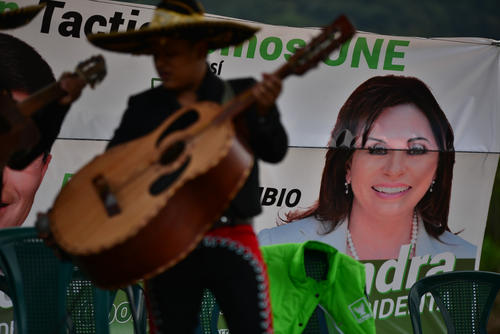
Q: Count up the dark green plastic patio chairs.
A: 5